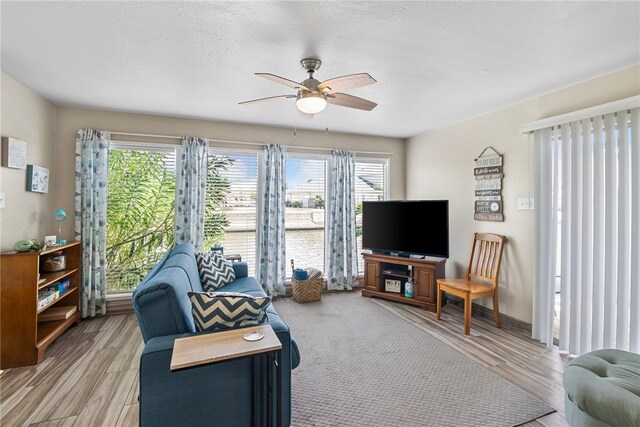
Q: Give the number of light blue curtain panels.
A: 4